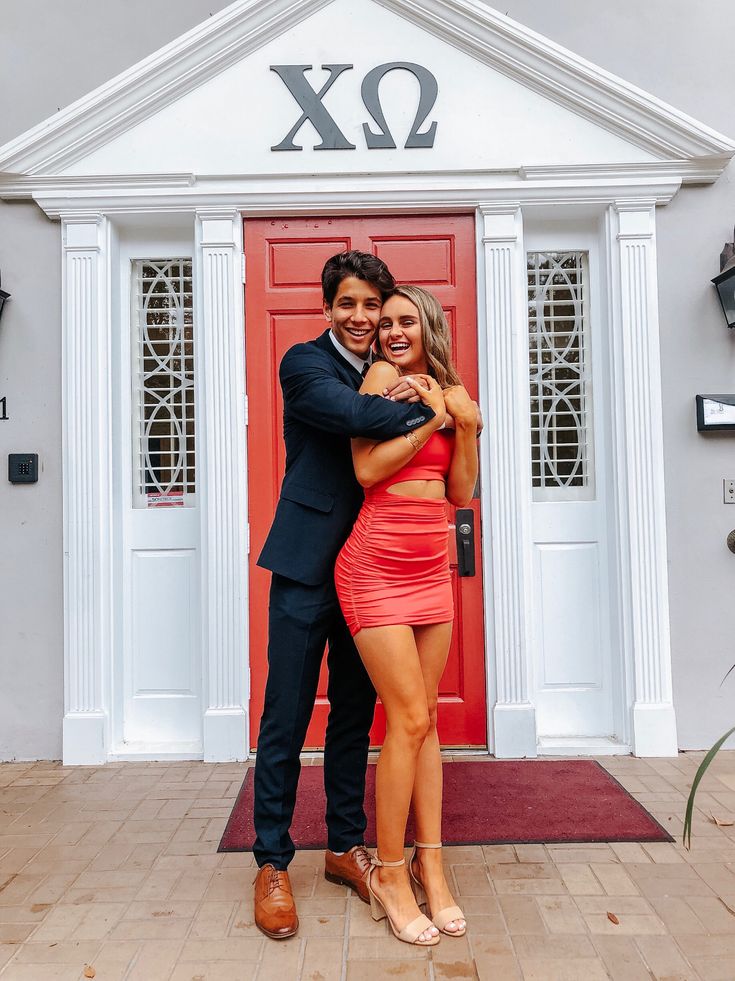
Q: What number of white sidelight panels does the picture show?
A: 2